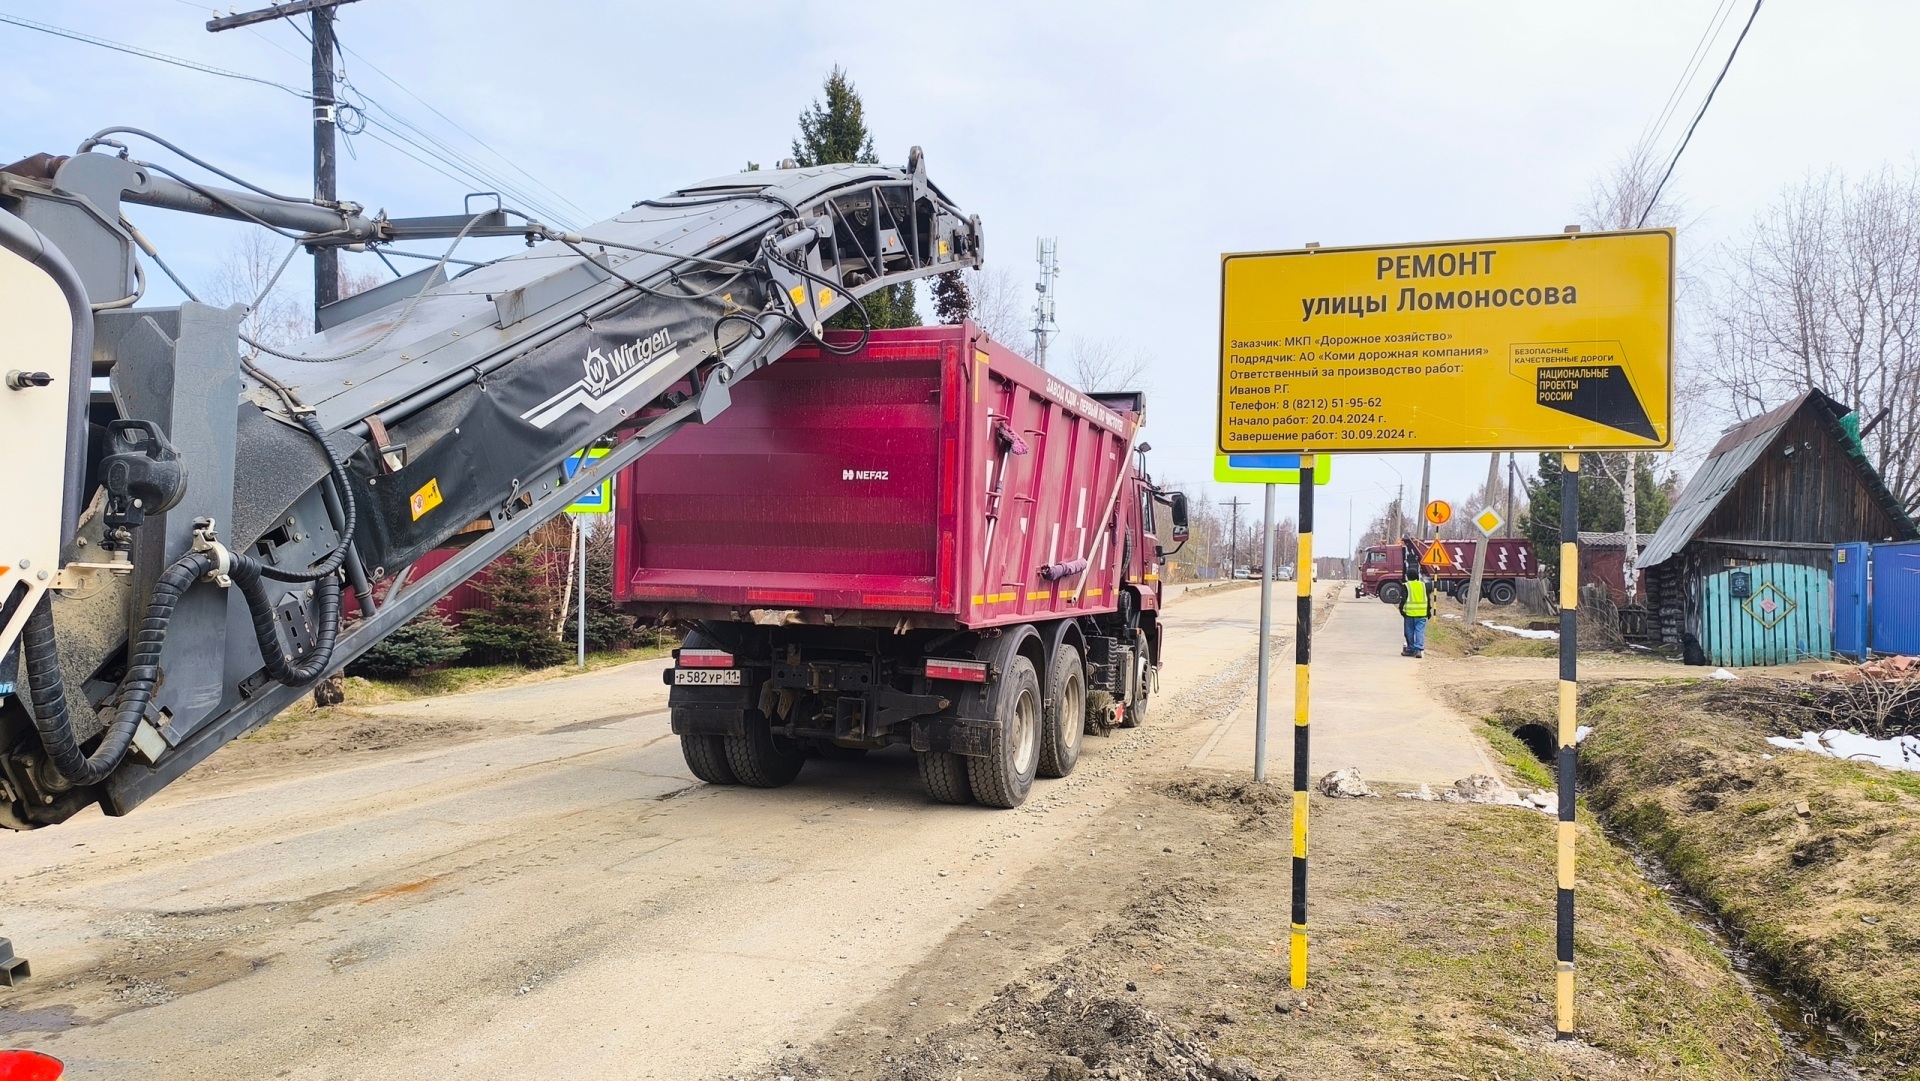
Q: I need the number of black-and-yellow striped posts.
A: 3